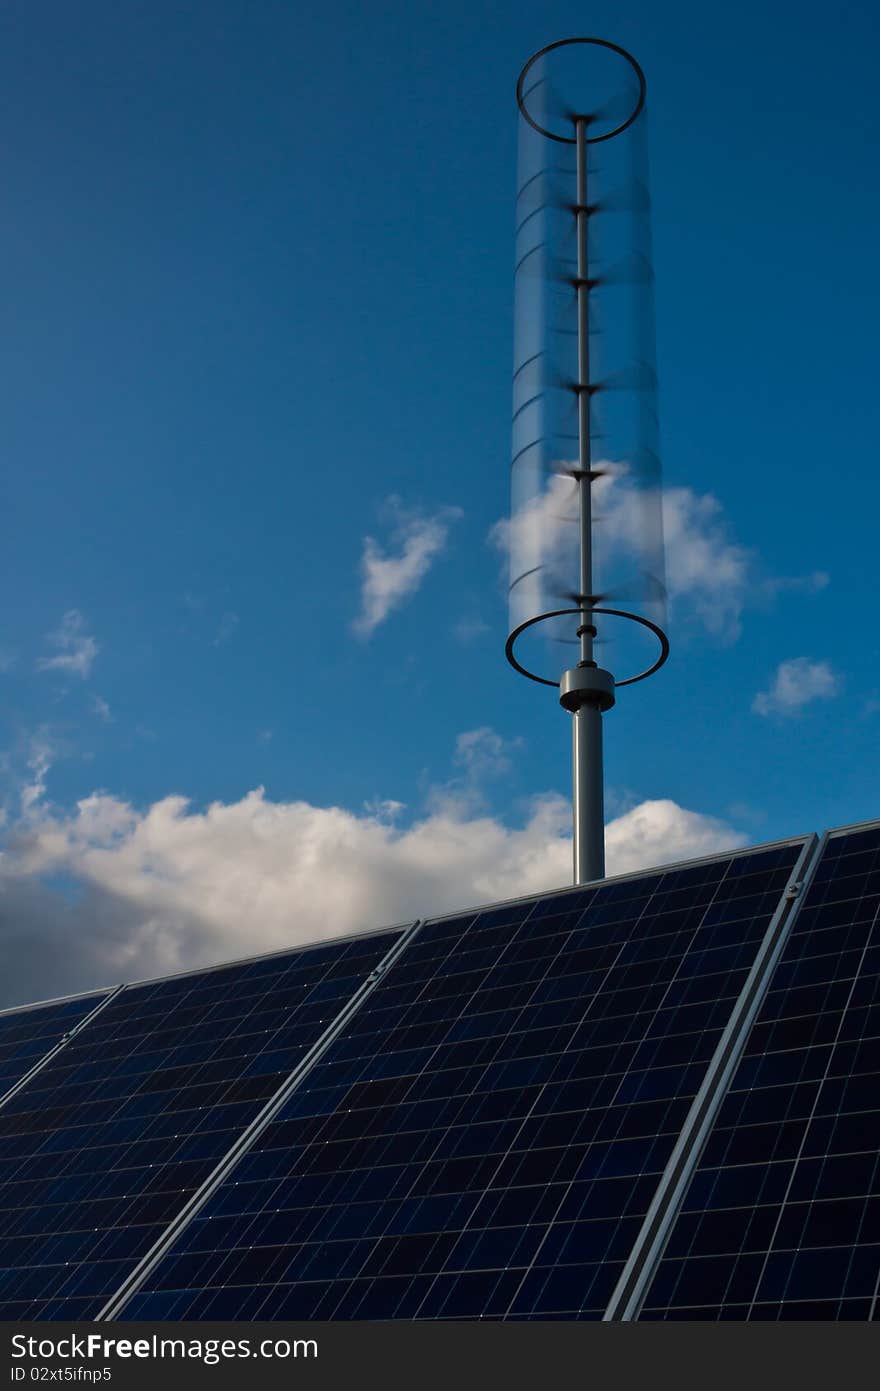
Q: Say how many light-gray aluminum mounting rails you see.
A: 3